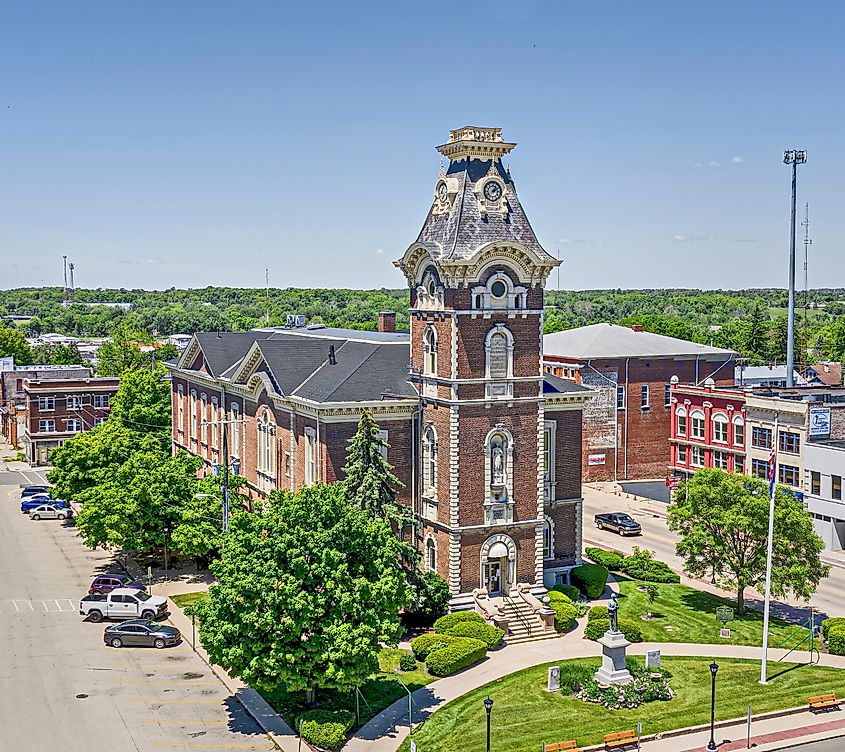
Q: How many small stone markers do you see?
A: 2